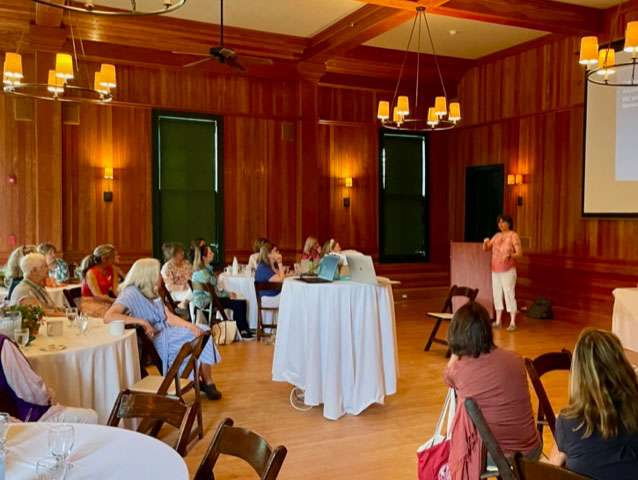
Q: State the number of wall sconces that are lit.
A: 3